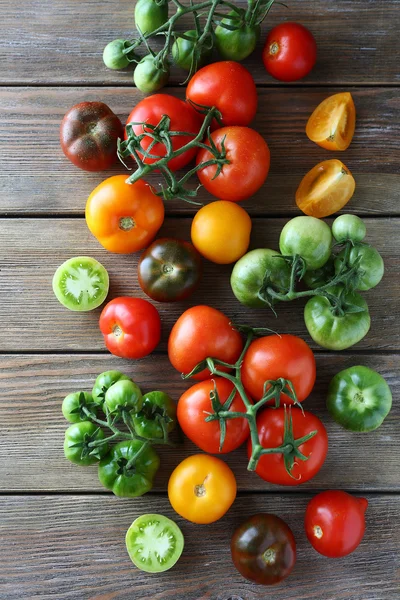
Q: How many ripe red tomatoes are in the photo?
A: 10